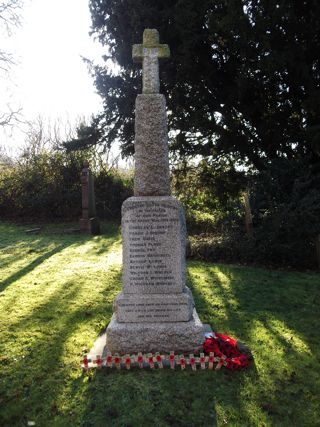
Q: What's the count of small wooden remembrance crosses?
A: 14